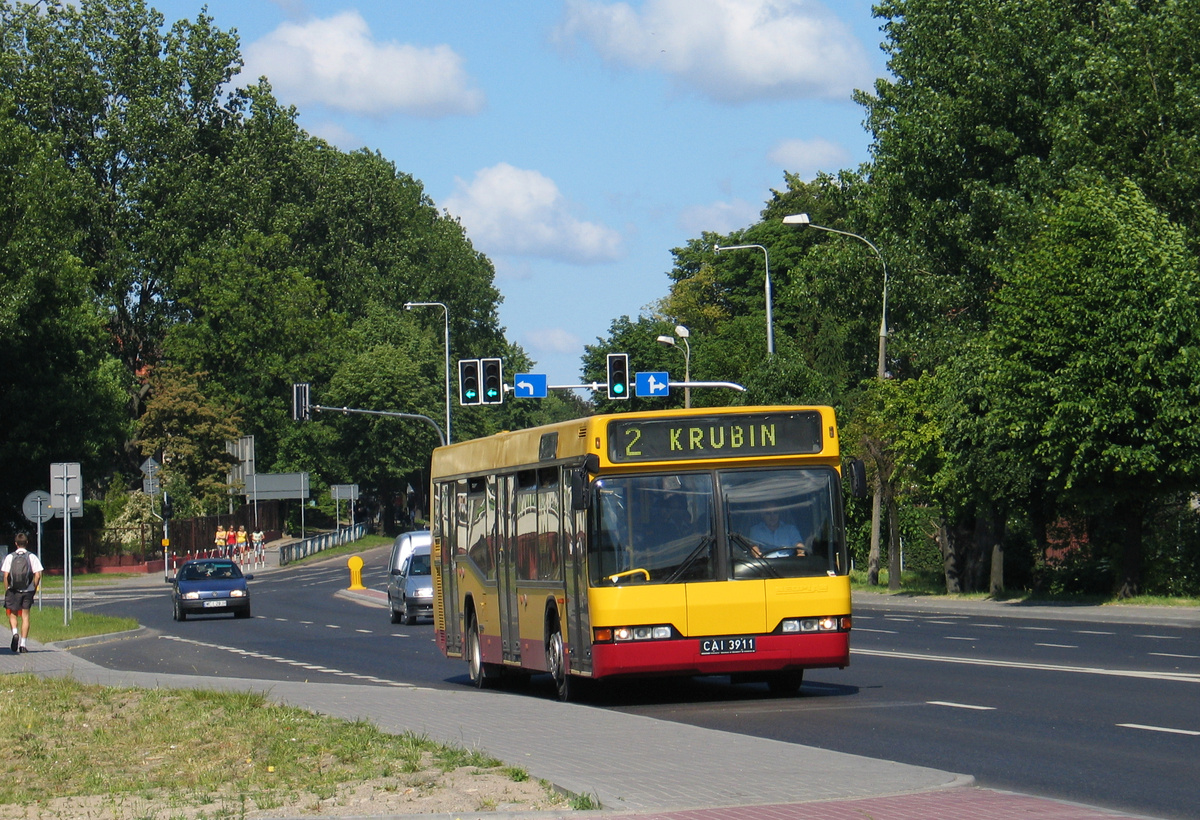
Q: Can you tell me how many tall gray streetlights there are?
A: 4